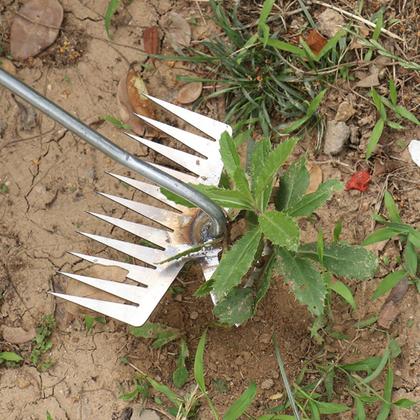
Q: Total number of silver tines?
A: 11